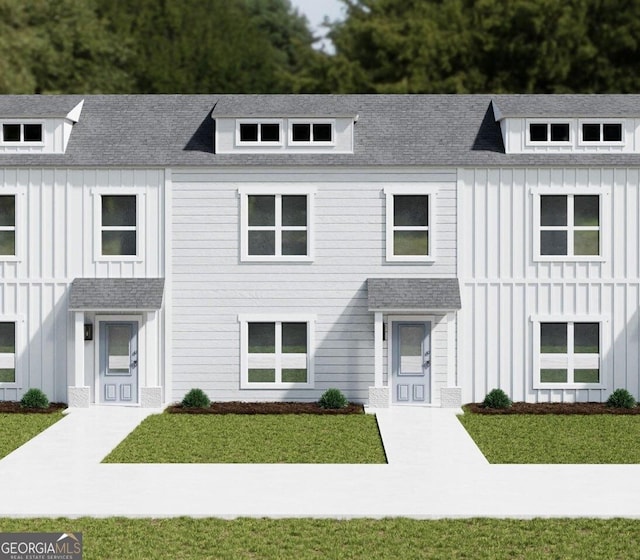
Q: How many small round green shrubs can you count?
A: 5